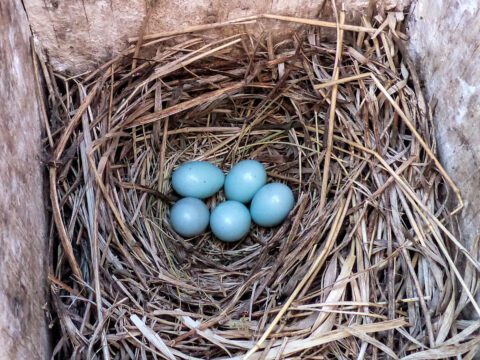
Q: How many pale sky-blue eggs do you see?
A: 5